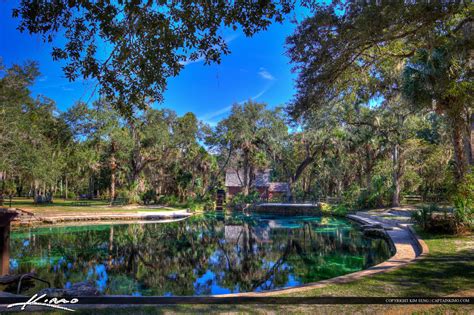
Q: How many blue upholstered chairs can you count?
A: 0